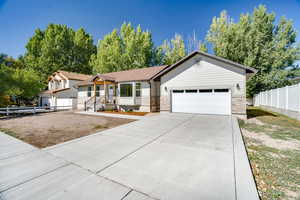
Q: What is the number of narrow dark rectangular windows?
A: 4